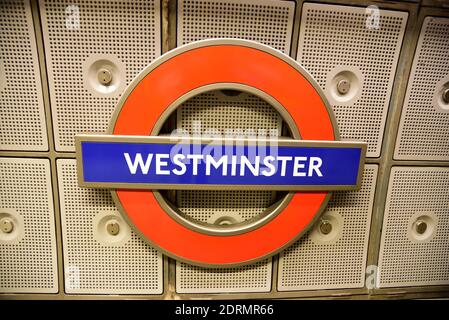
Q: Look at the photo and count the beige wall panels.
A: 10